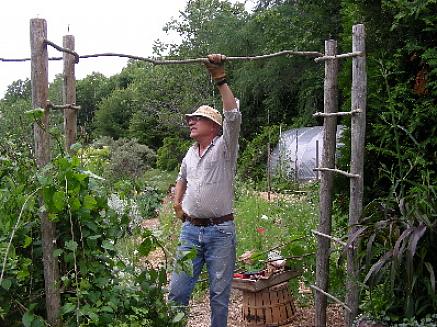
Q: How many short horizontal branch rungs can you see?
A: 7